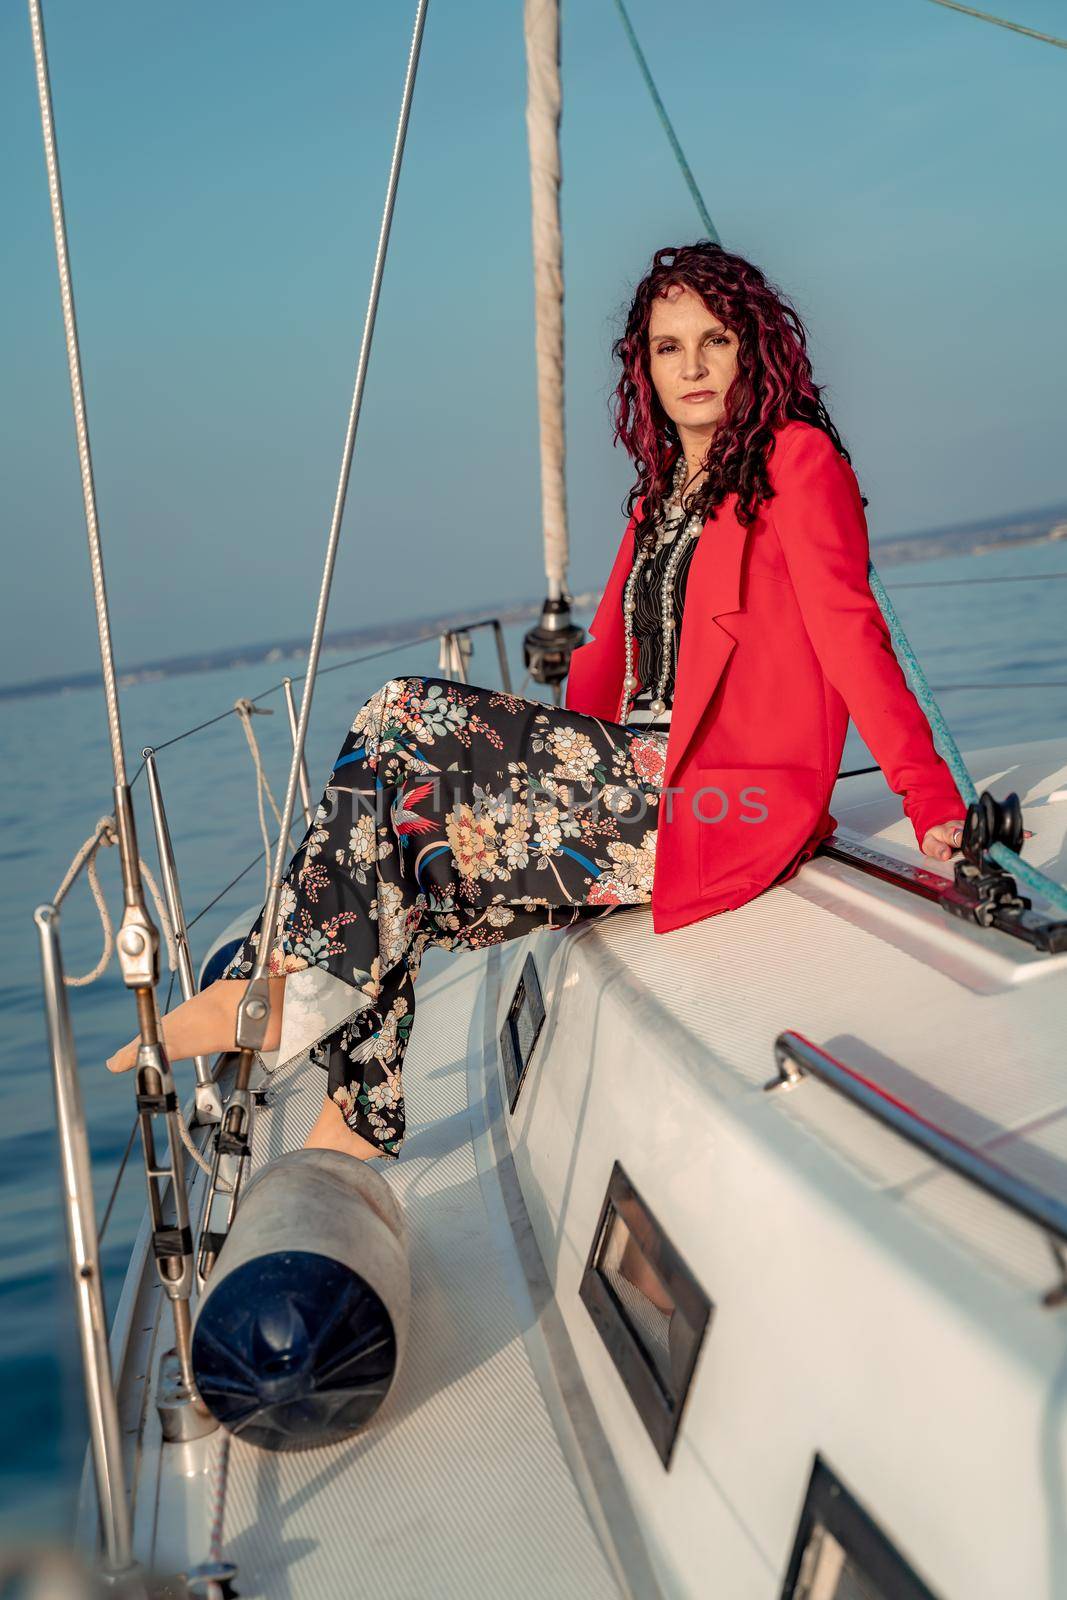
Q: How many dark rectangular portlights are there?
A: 3